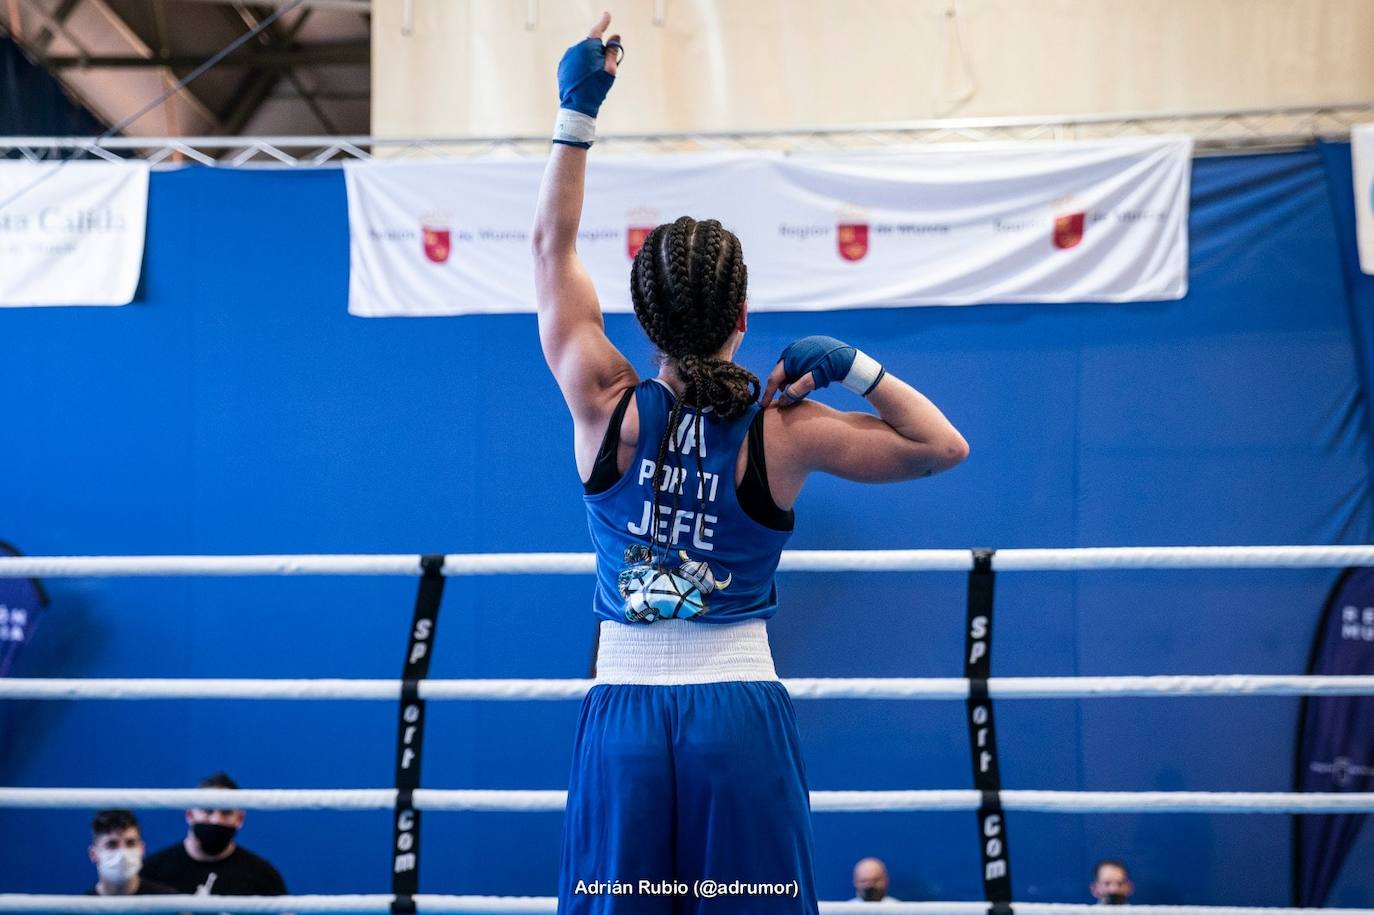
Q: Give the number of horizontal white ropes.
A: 4